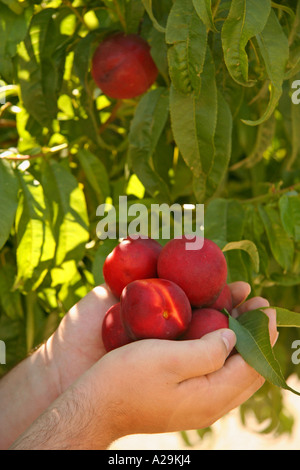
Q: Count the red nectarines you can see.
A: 7